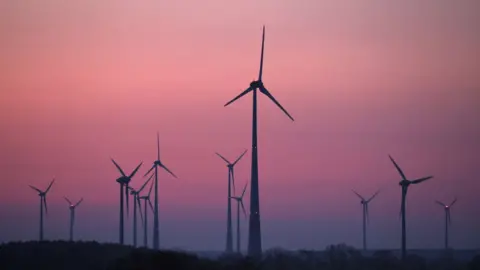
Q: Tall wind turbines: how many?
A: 12